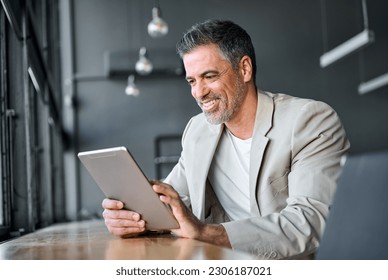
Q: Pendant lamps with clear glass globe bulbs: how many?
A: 3